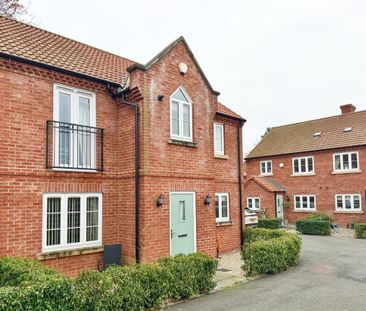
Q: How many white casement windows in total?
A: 10